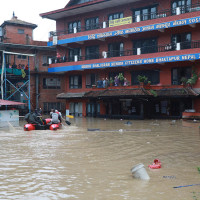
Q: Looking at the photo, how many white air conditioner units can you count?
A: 0